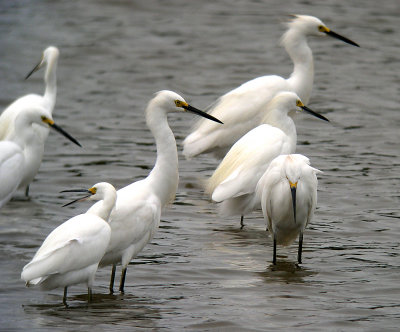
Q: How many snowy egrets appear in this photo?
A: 7